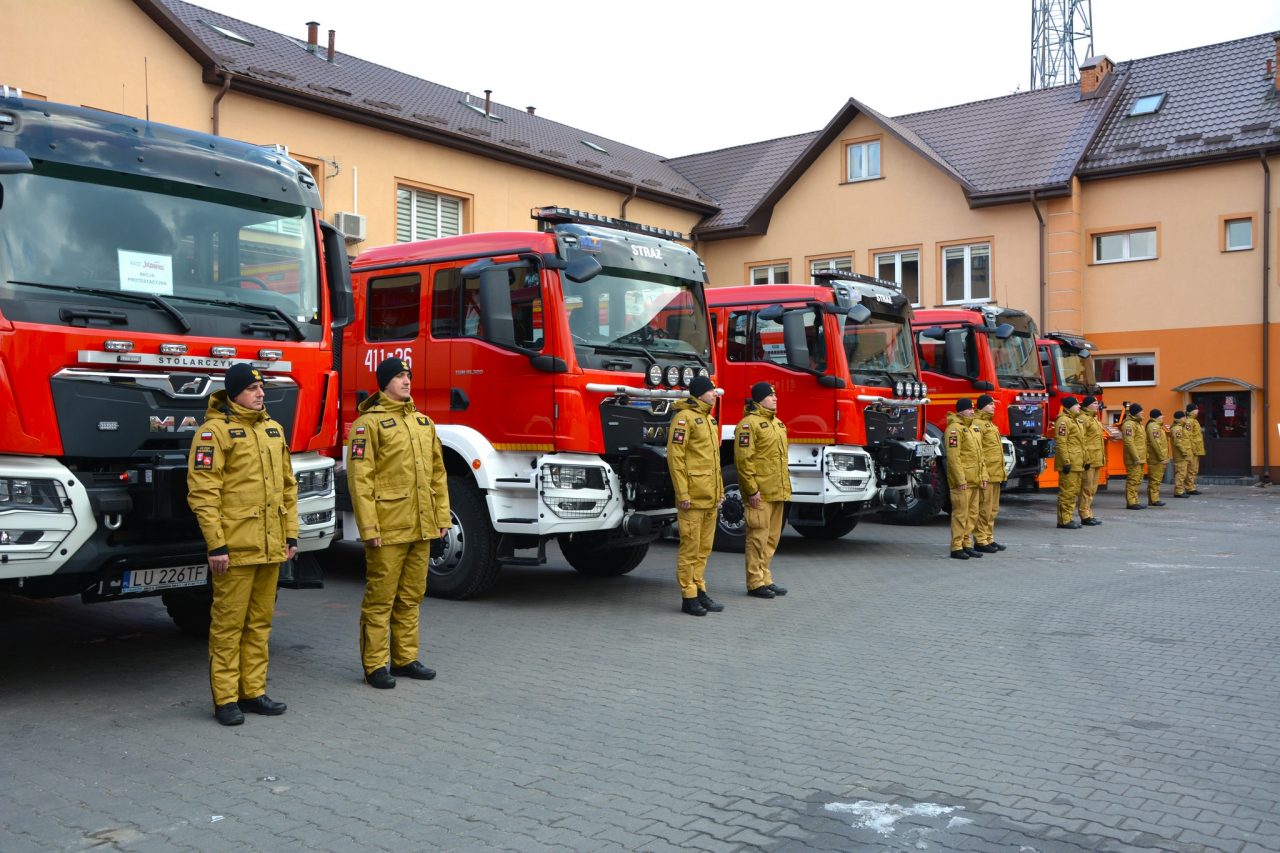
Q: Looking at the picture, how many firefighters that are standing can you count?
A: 12